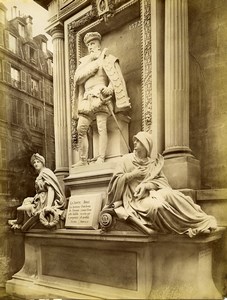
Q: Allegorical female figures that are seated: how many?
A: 2